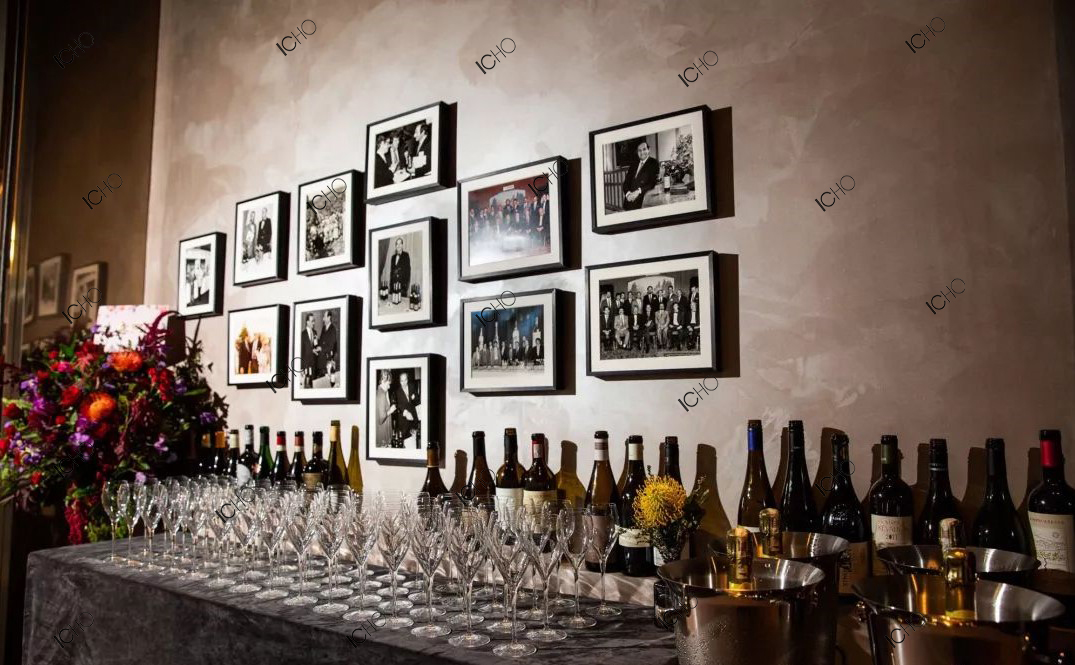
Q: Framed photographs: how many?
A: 12